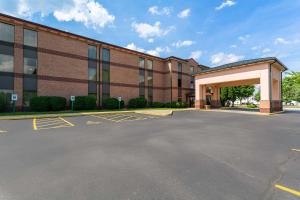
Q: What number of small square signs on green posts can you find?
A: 3